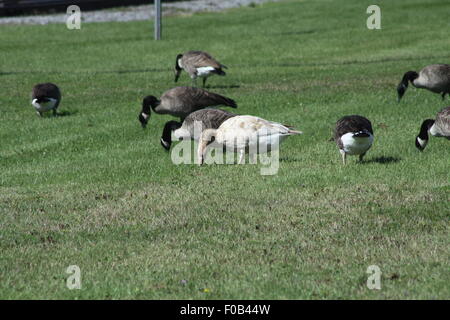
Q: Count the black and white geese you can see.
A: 7